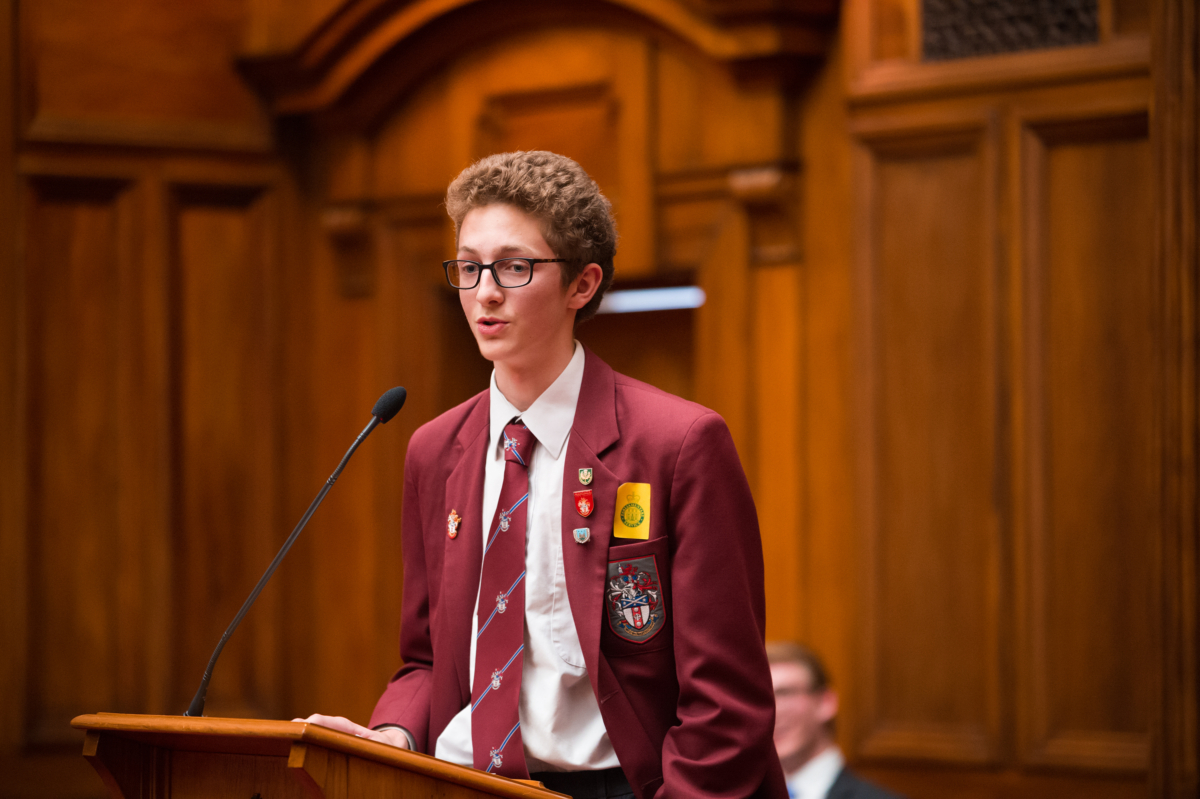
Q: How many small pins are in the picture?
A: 4